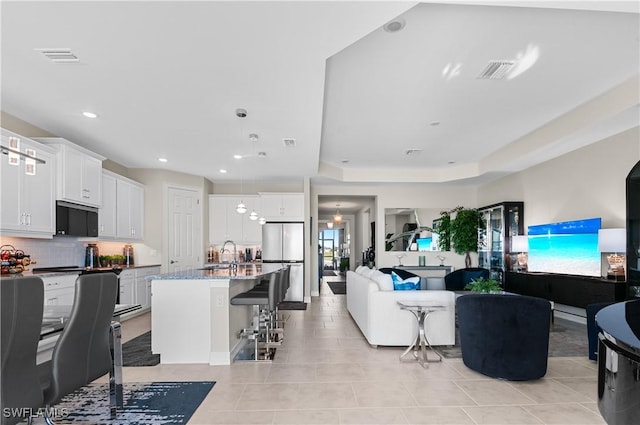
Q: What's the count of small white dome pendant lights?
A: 3